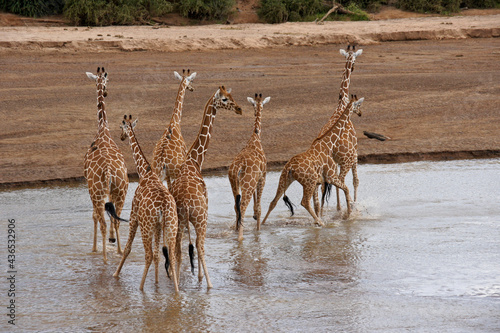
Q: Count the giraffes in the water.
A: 7